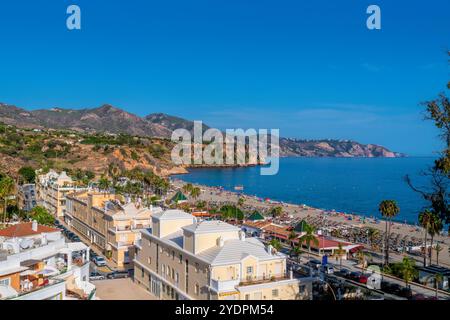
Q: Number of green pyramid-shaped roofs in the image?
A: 3